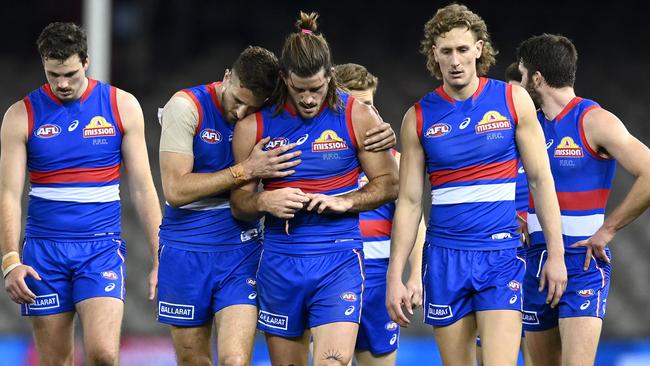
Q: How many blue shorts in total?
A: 6